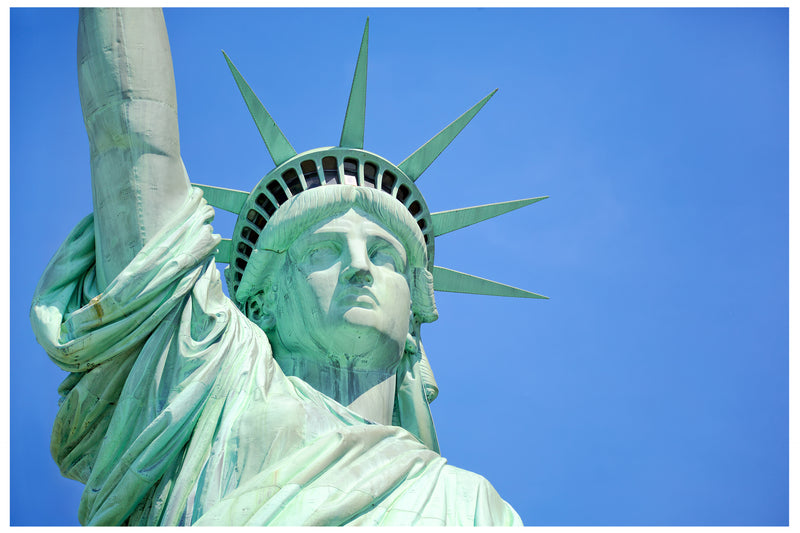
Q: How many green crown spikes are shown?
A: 7